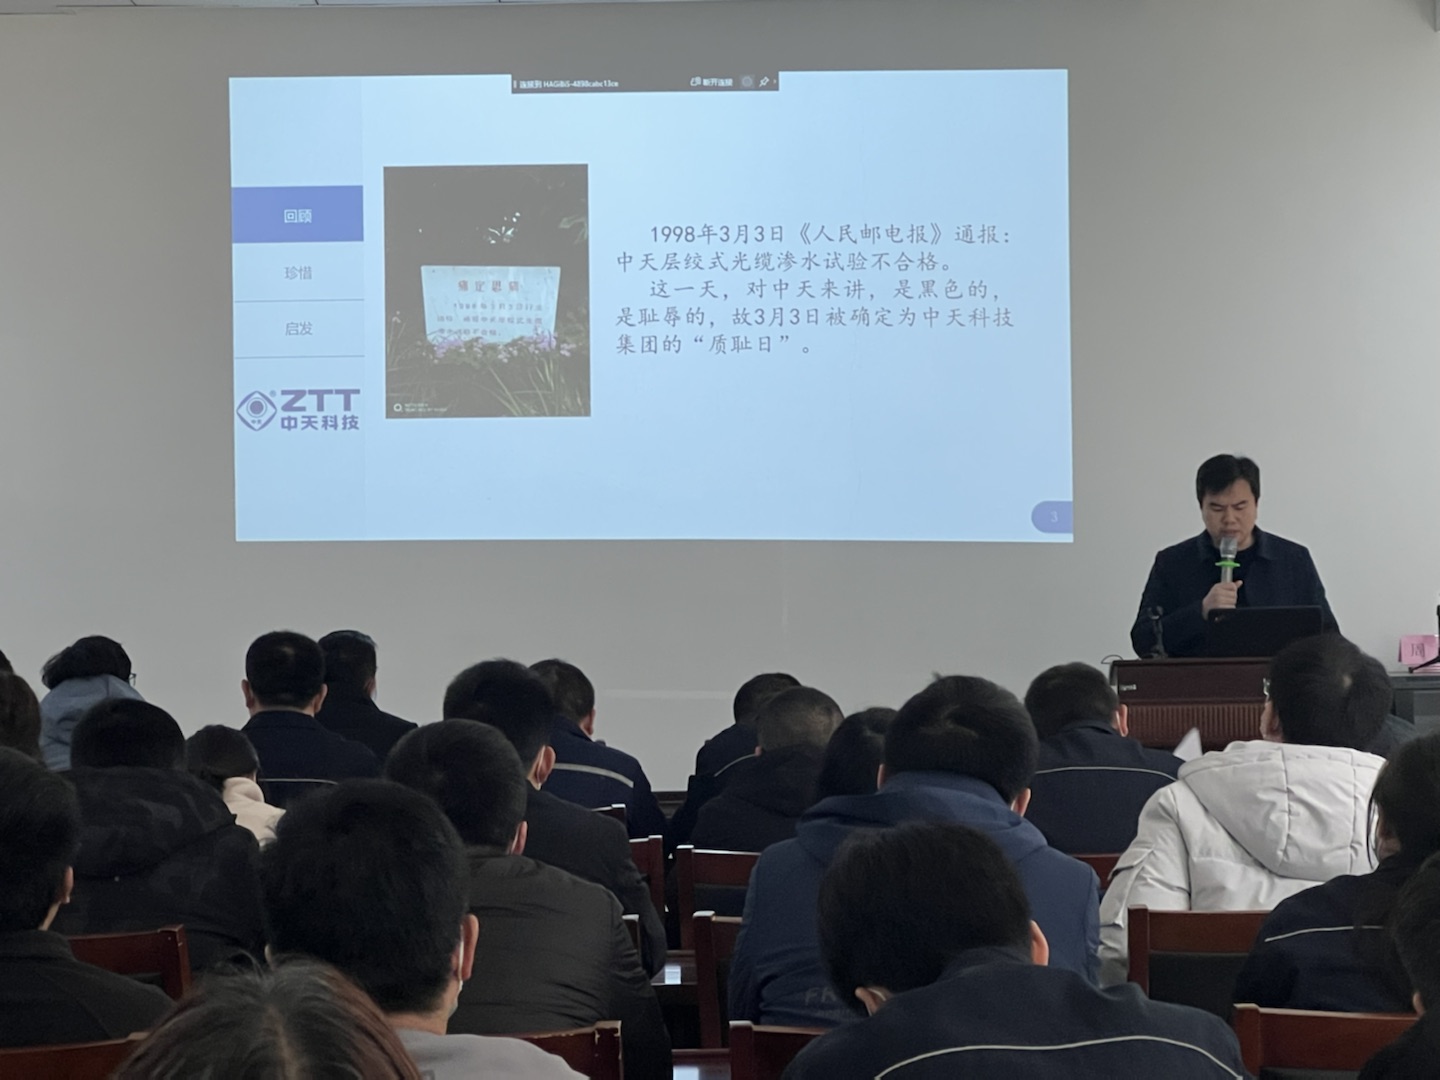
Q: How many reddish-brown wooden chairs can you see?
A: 12